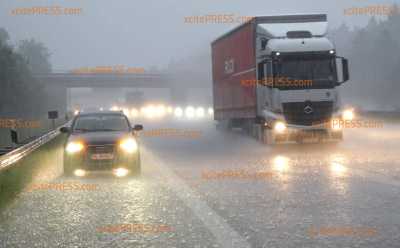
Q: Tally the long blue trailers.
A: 0